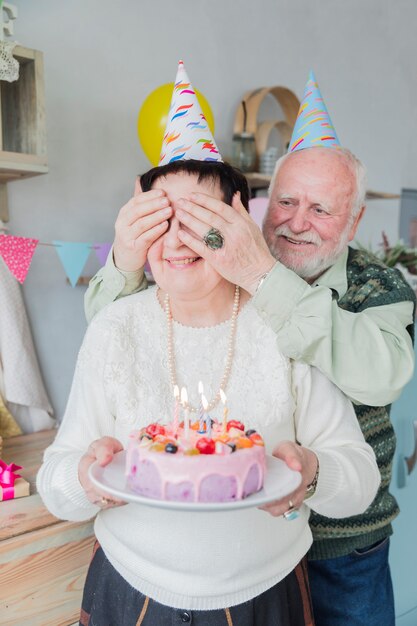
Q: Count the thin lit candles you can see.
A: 5